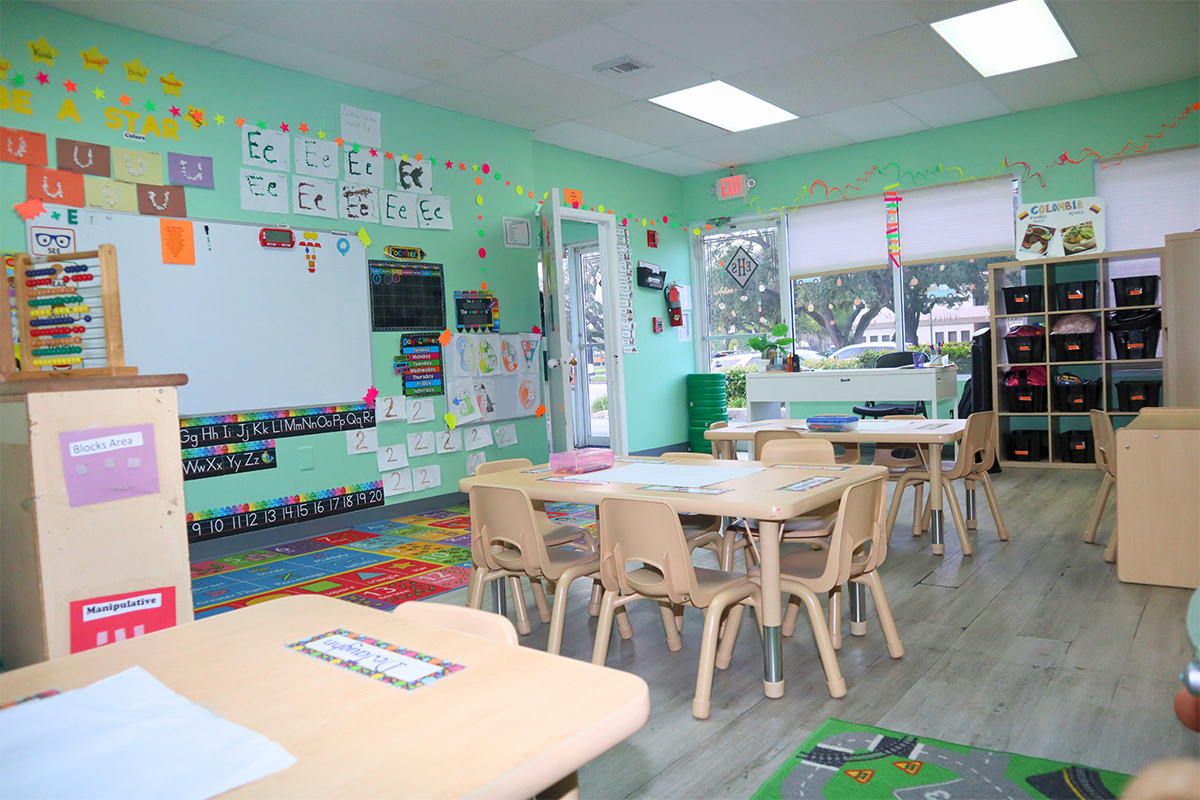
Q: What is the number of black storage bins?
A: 11